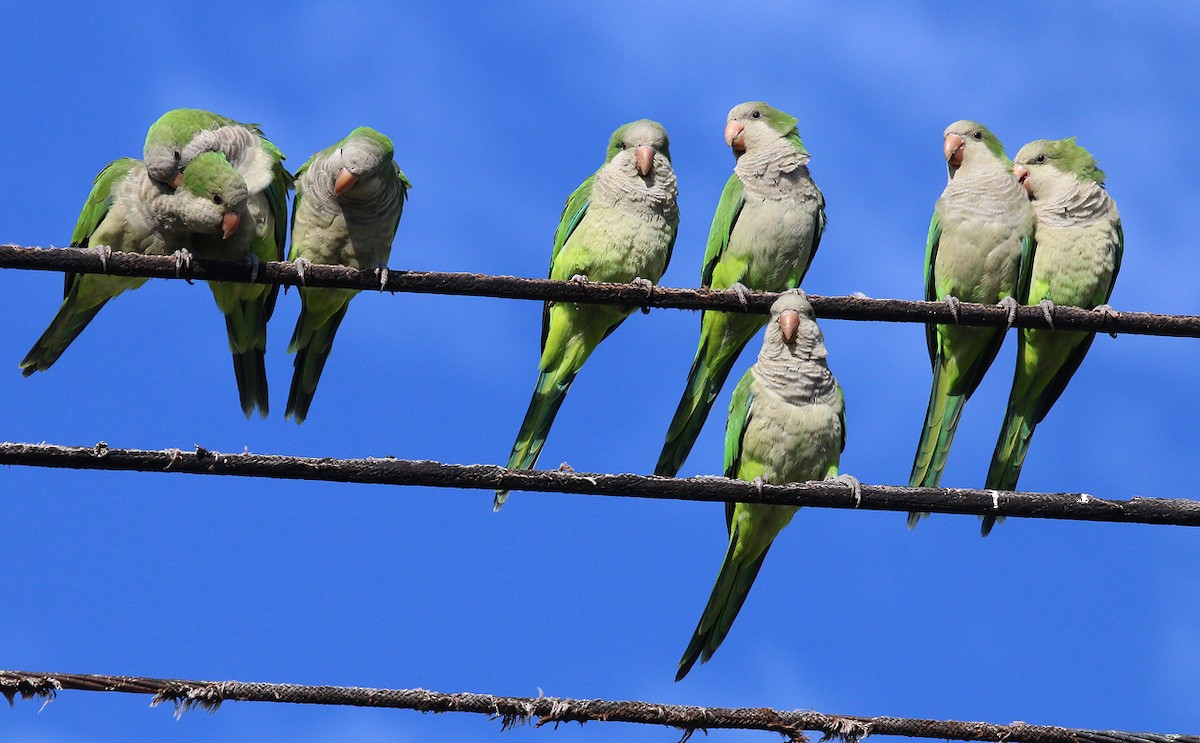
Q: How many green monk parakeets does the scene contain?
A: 8